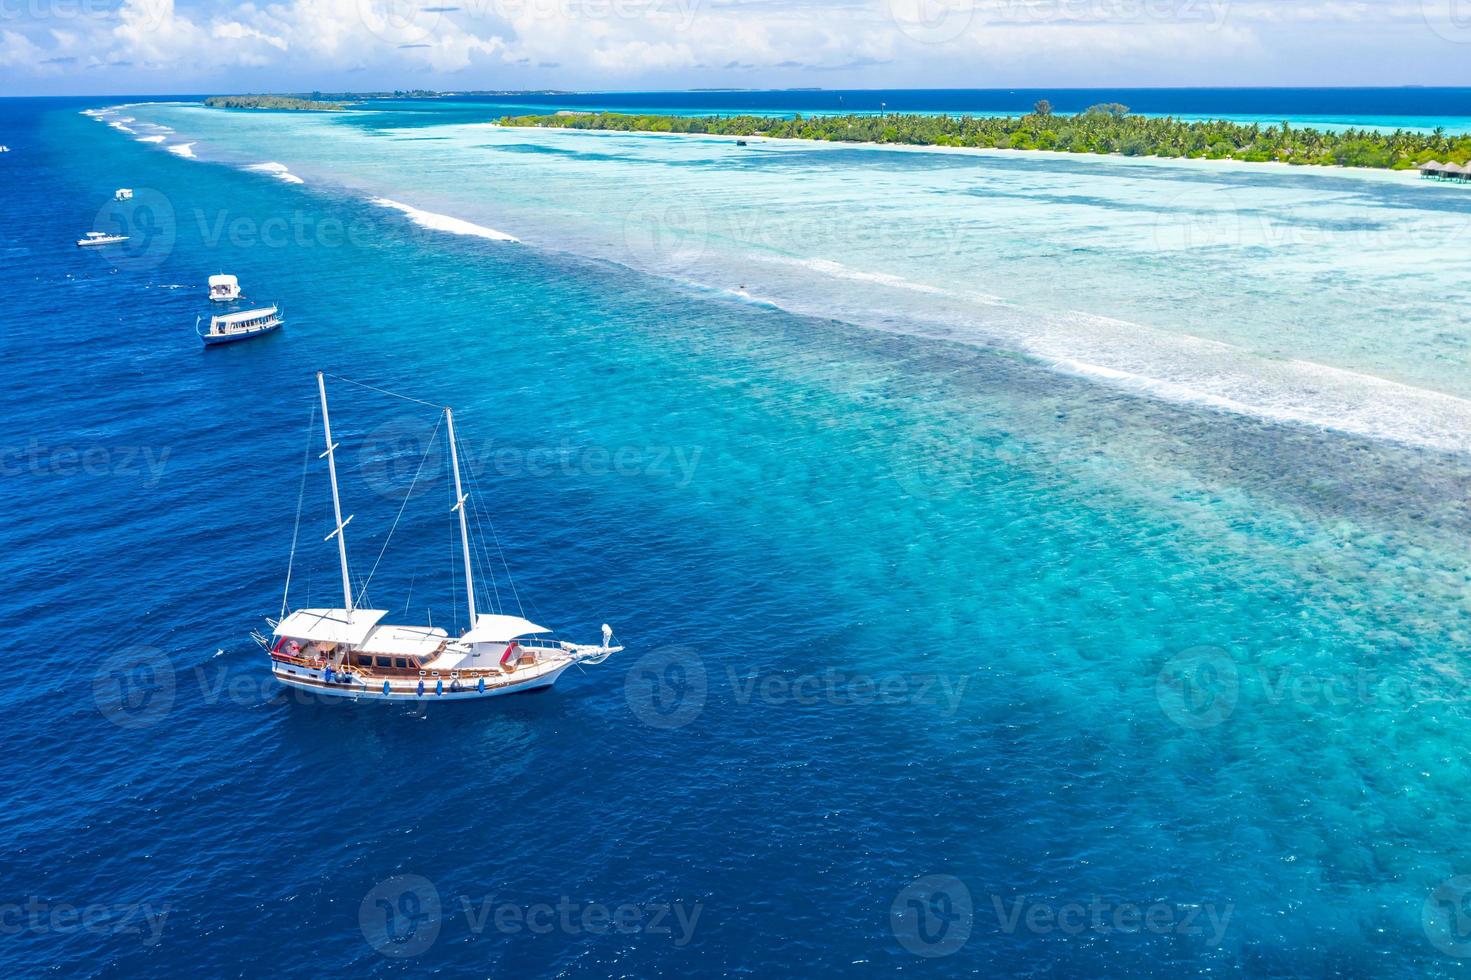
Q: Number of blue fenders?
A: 5